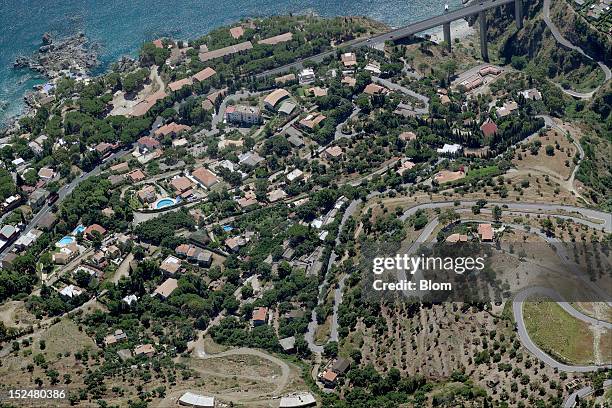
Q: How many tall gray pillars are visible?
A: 3